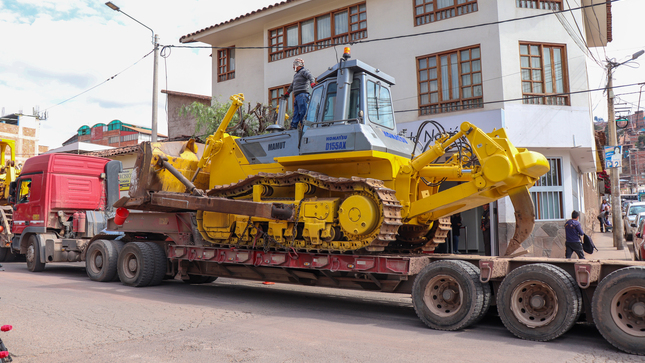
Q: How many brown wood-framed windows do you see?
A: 7